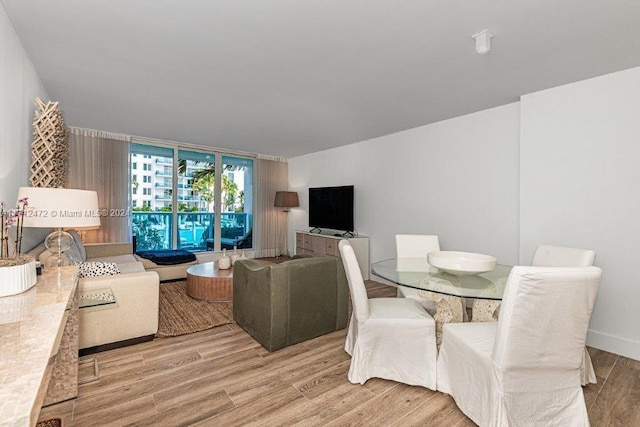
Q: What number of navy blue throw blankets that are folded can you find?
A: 1